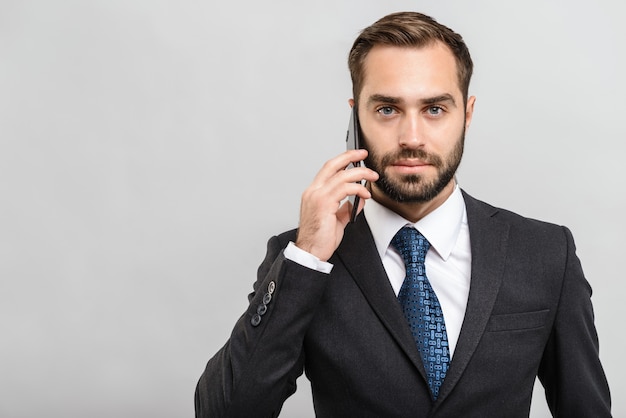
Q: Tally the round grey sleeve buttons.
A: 4